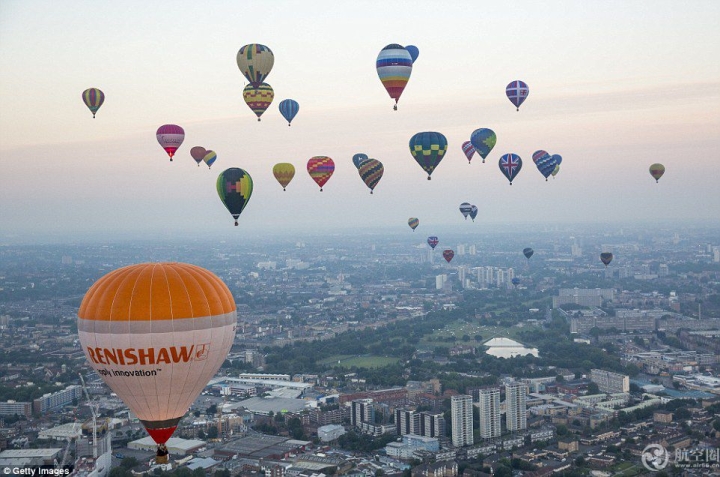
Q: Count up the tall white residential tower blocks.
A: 3